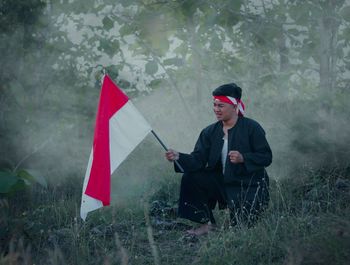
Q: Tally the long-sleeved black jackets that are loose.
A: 1